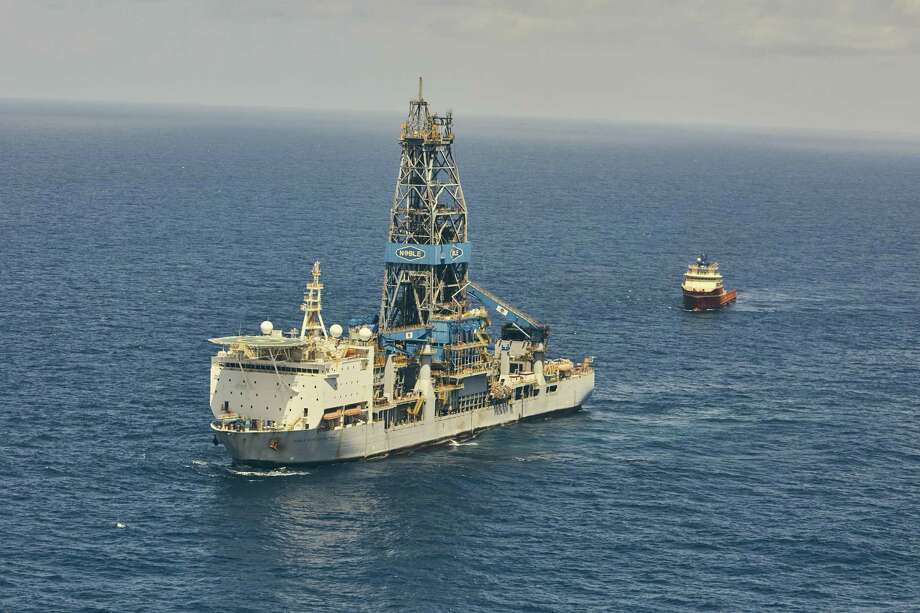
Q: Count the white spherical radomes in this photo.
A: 3